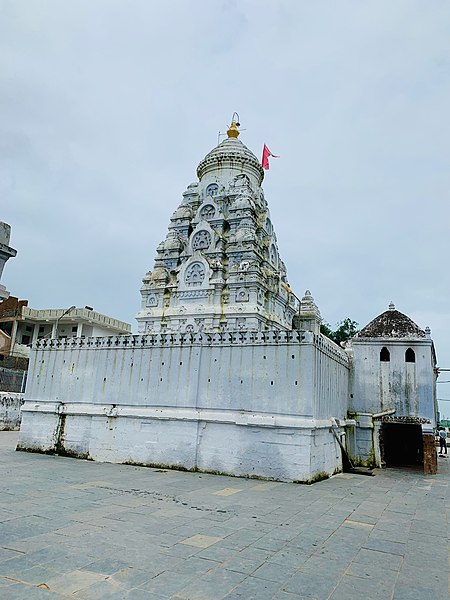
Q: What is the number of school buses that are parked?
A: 0